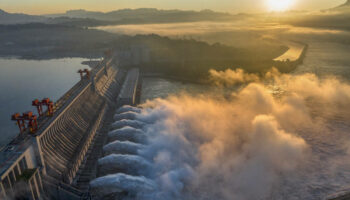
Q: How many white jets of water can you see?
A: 7